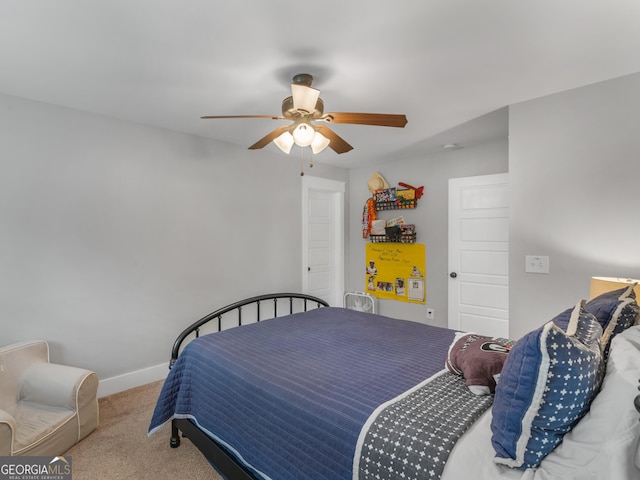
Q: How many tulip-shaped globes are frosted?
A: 3